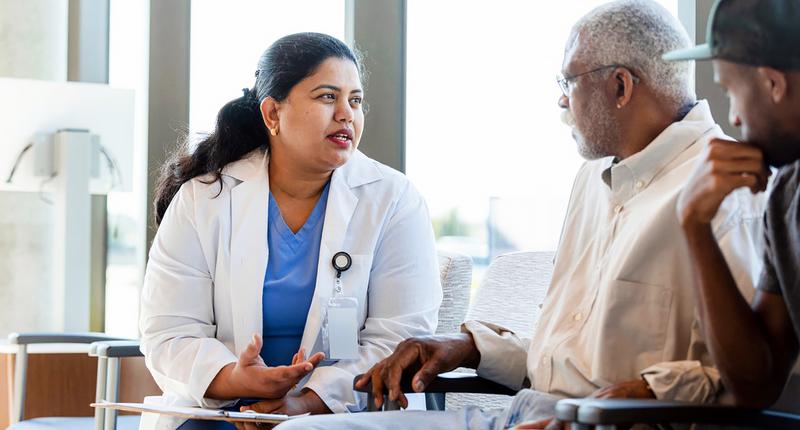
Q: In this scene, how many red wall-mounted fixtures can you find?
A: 0